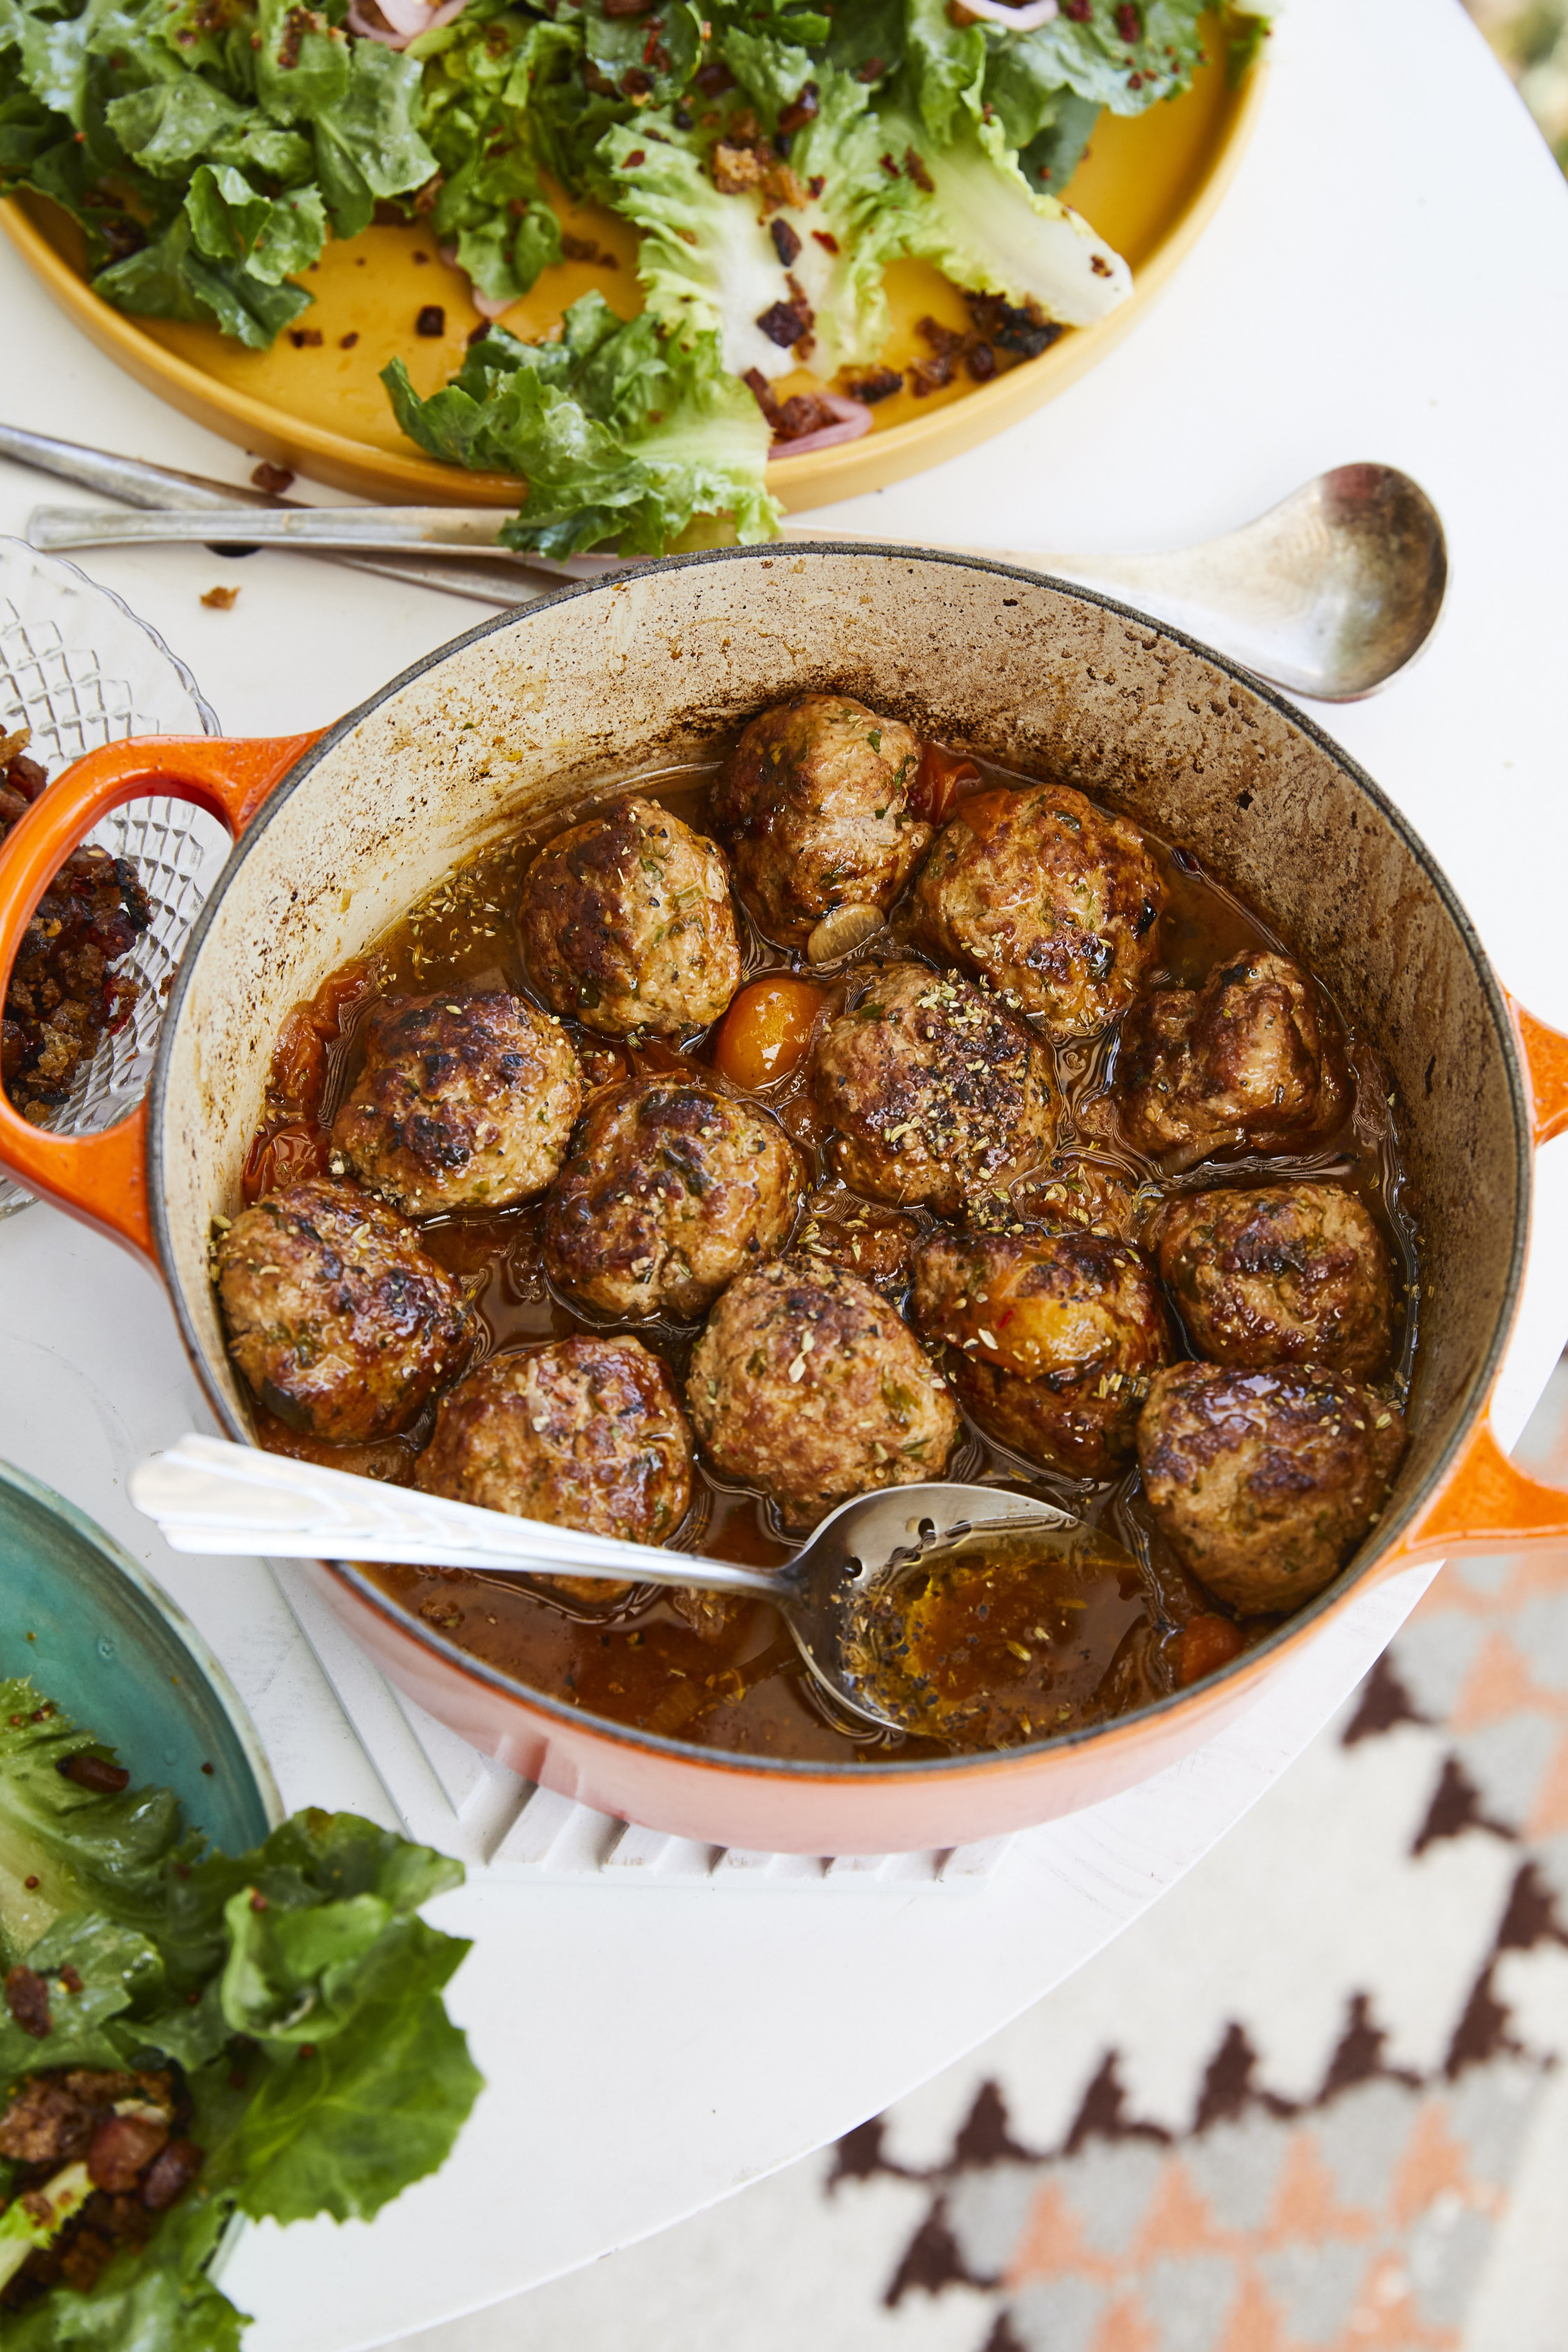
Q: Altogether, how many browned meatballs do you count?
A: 13